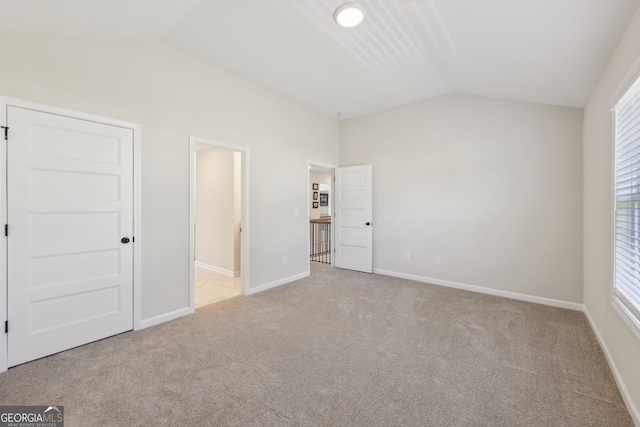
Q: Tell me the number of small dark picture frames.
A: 3